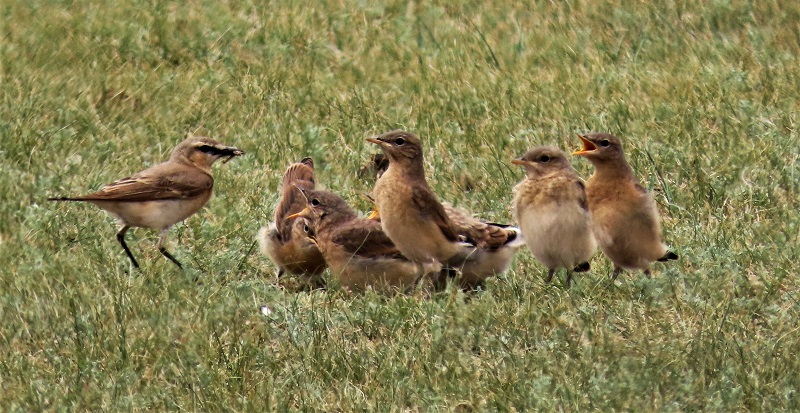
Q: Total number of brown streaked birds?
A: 7